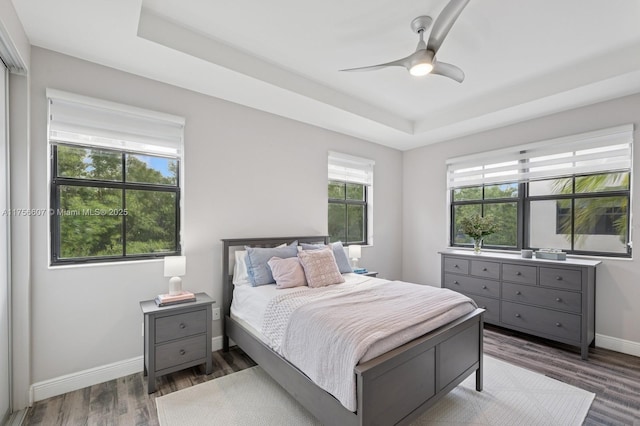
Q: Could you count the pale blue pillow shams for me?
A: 2